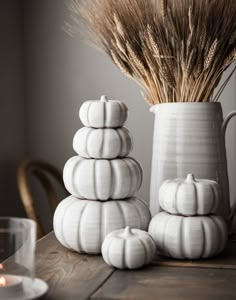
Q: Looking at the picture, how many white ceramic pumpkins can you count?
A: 7